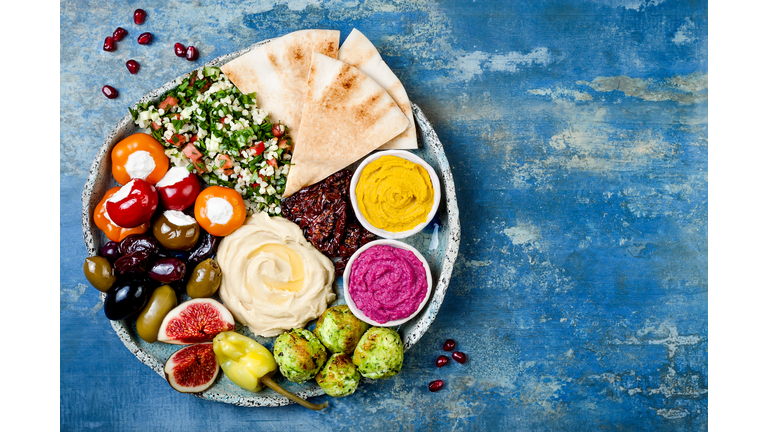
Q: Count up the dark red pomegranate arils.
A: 12